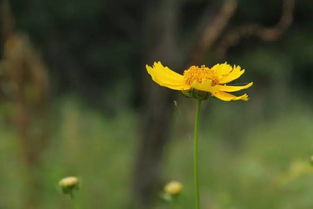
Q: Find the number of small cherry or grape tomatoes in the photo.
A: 0